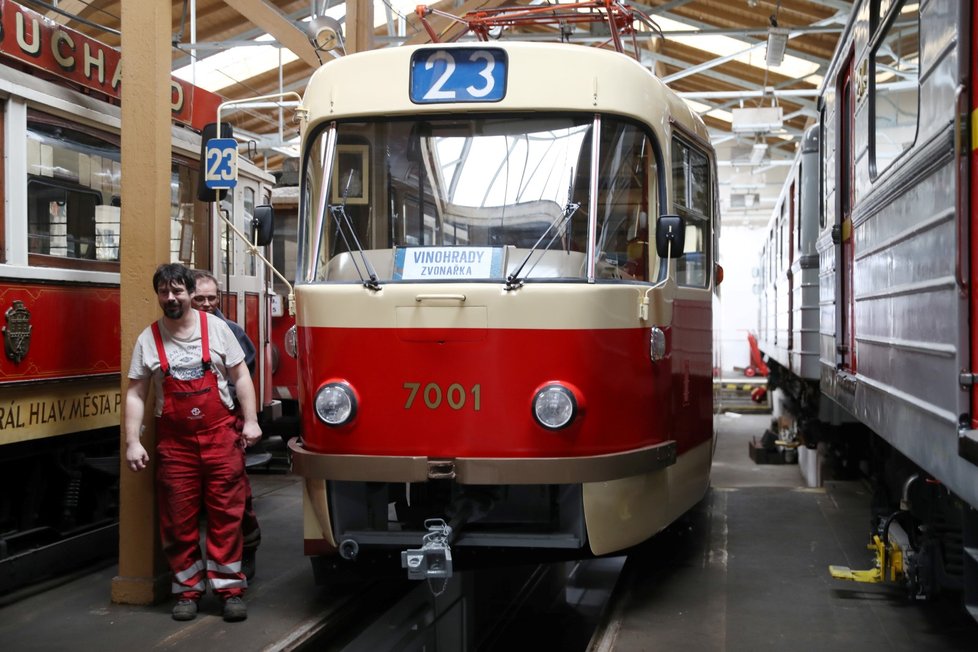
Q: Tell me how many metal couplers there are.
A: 1